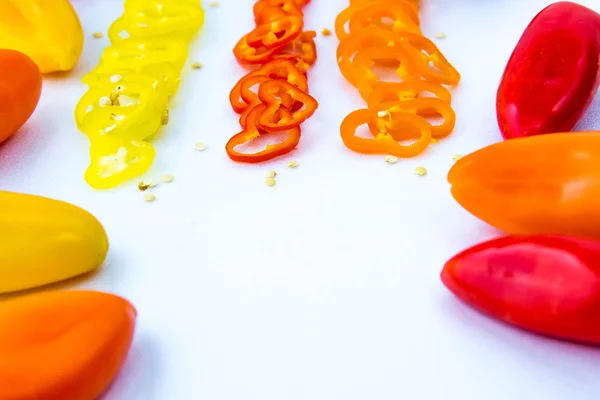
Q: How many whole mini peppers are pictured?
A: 7